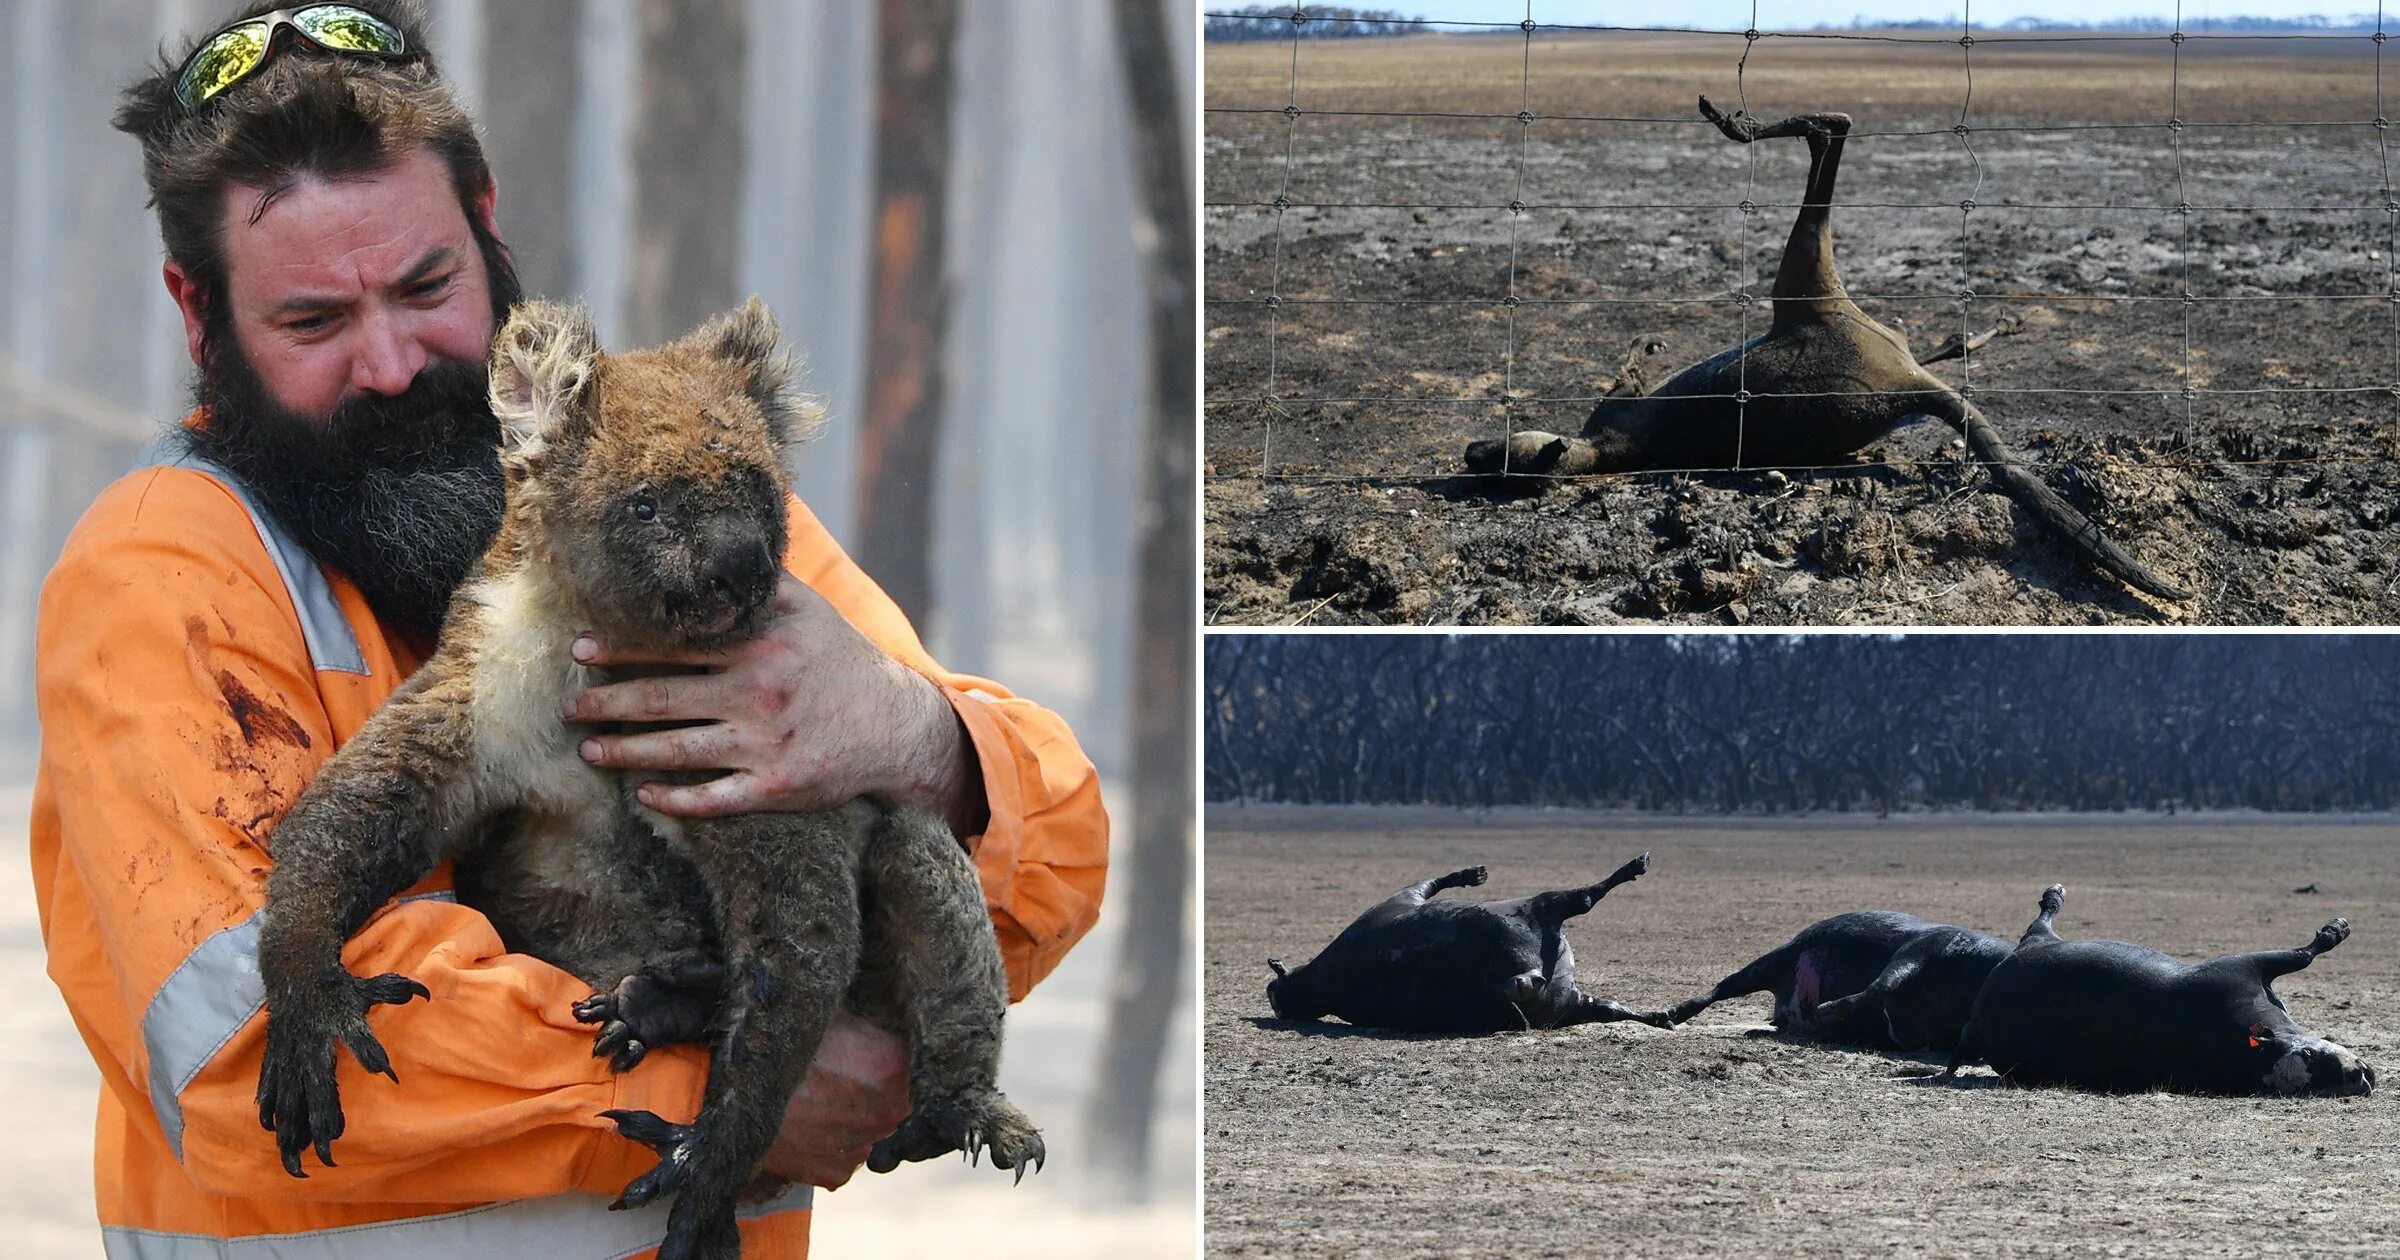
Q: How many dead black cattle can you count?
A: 3